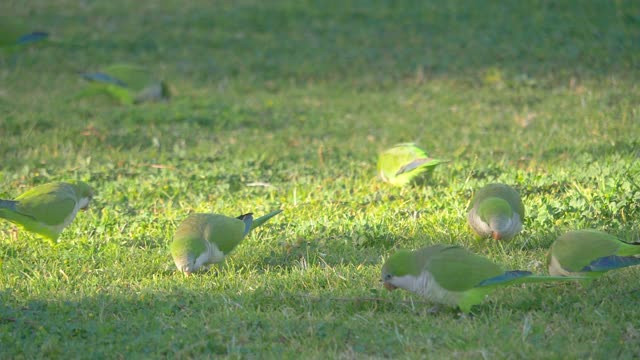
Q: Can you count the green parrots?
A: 8